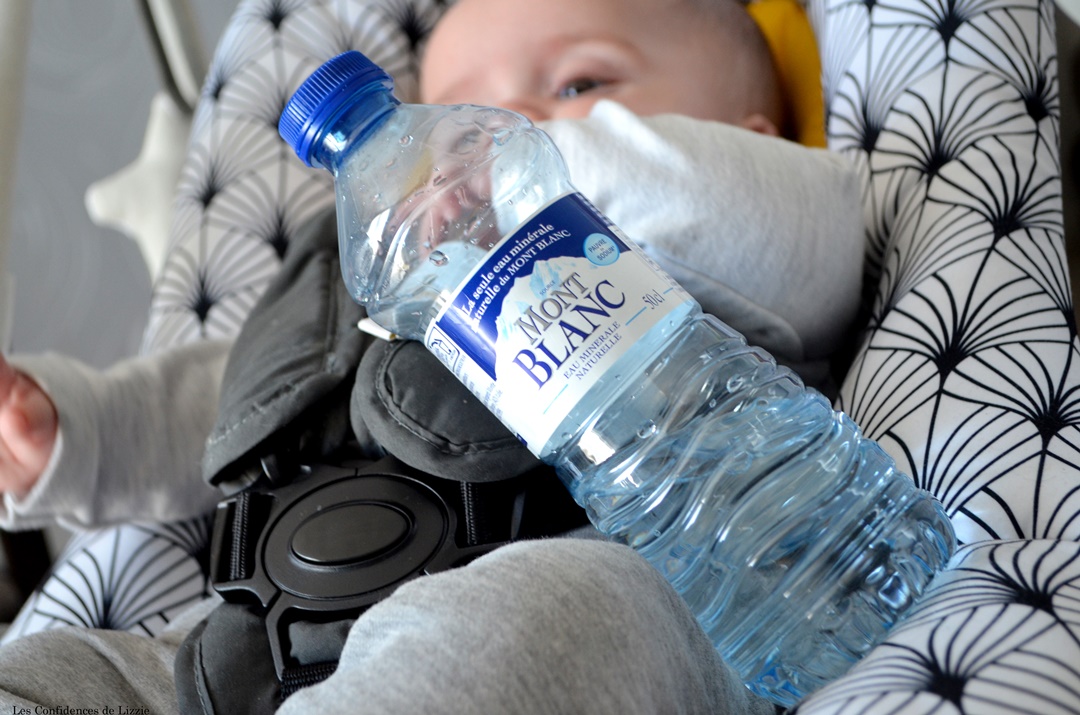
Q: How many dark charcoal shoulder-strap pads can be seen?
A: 2